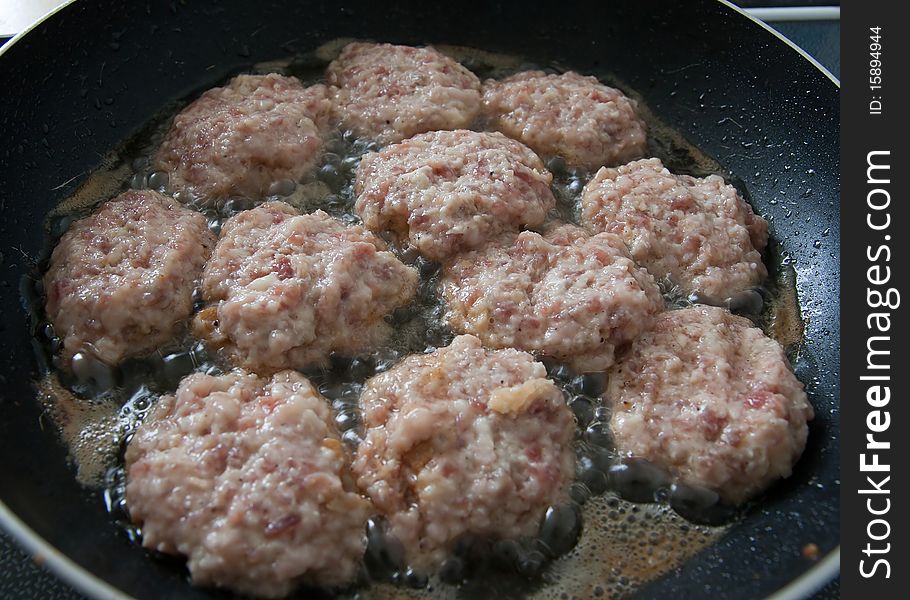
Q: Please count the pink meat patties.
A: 11